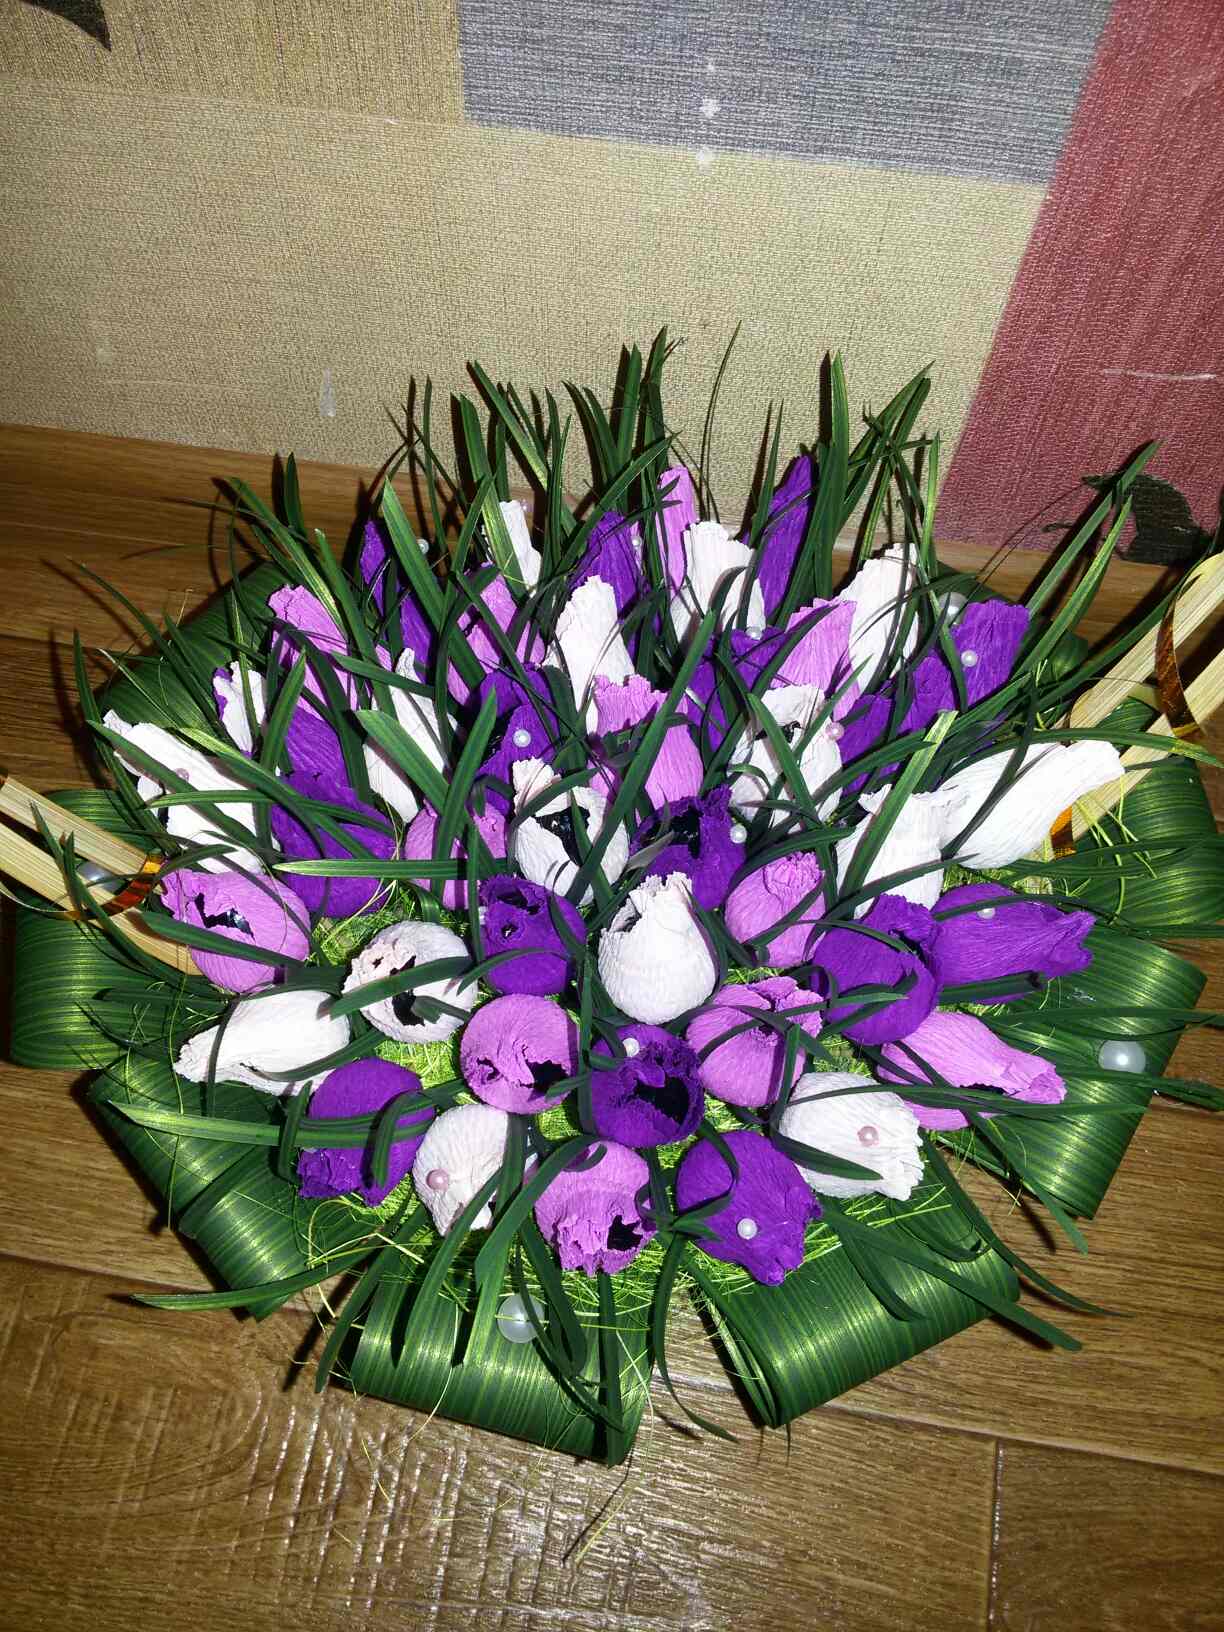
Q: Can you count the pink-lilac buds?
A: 12